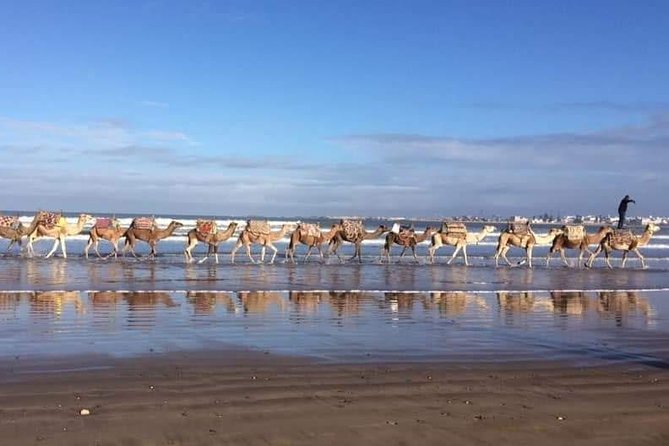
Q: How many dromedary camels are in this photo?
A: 13